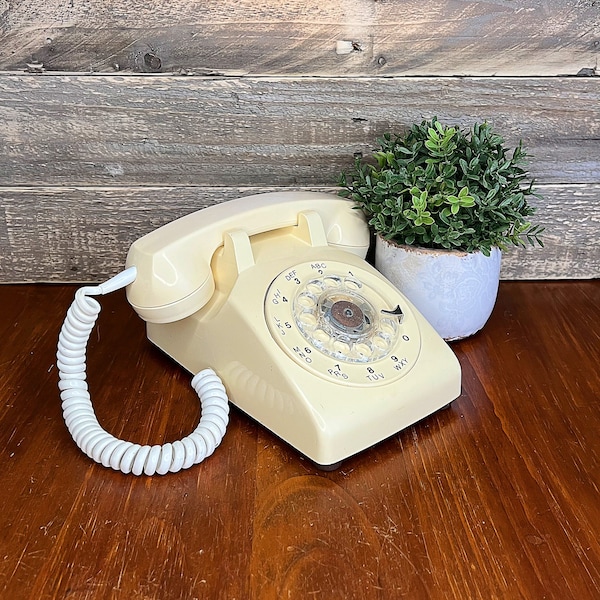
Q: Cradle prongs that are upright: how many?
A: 2